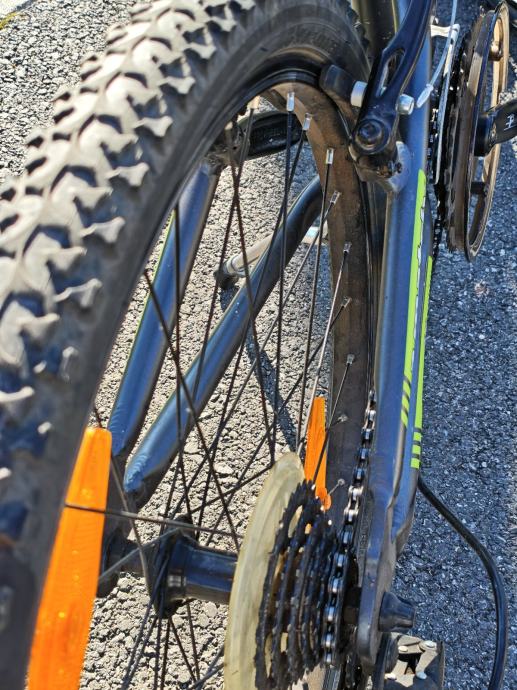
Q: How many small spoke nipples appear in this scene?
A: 9